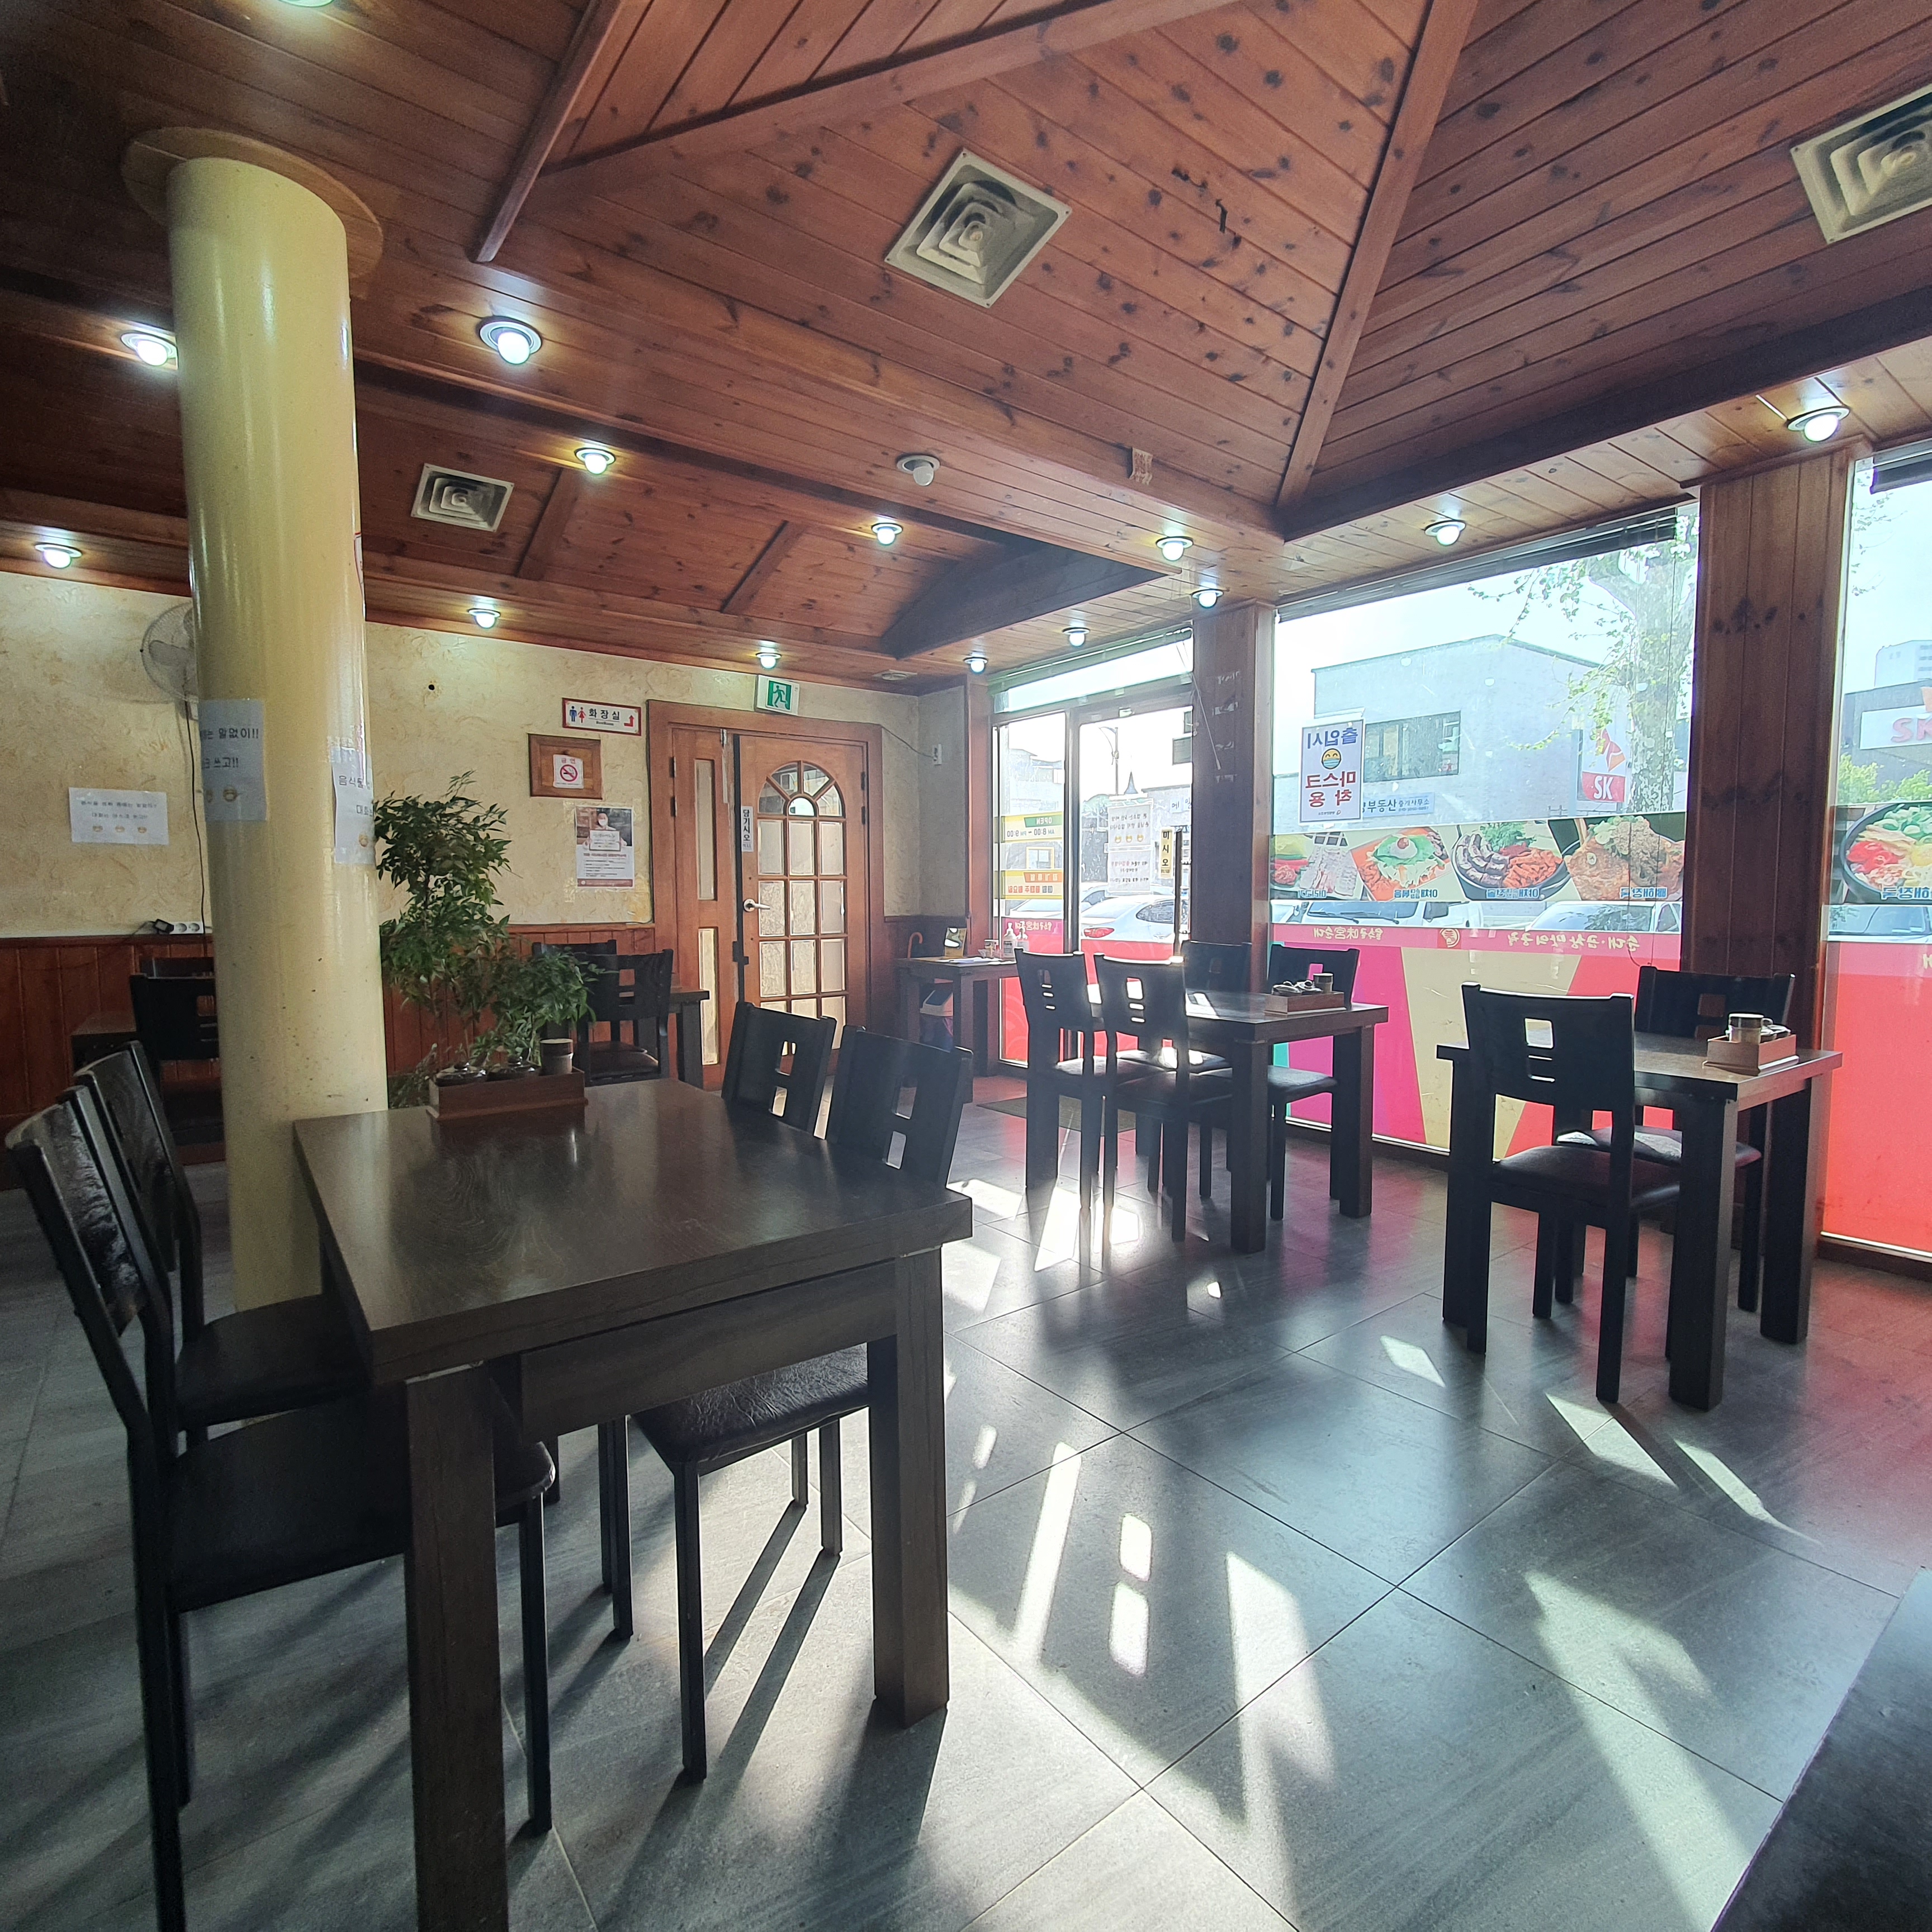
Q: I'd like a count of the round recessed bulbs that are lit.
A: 14